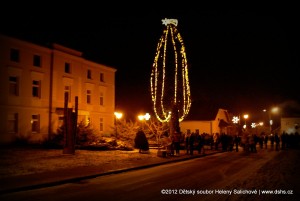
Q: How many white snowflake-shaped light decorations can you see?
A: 3